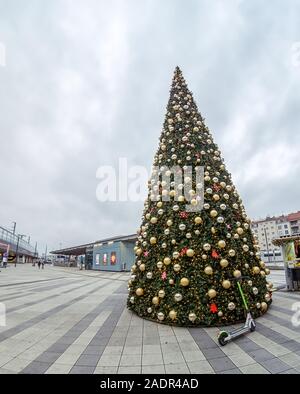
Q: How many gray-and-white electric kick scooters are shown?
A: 1